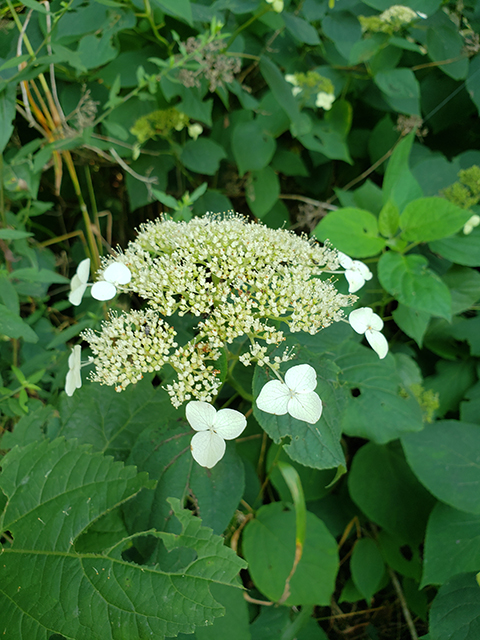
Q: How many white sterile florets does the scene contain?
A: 7